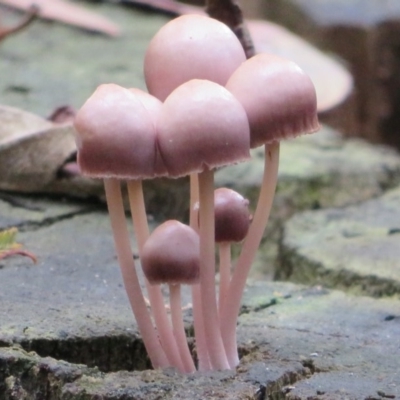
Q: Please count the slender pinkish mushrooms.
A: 7